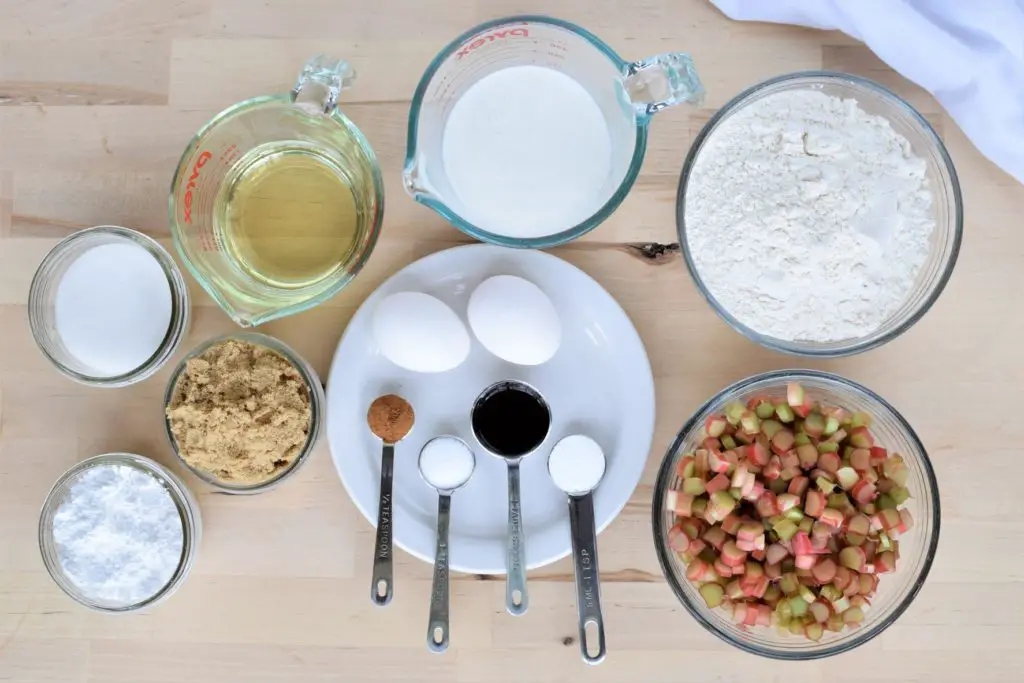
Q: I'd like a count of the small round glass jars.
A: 3